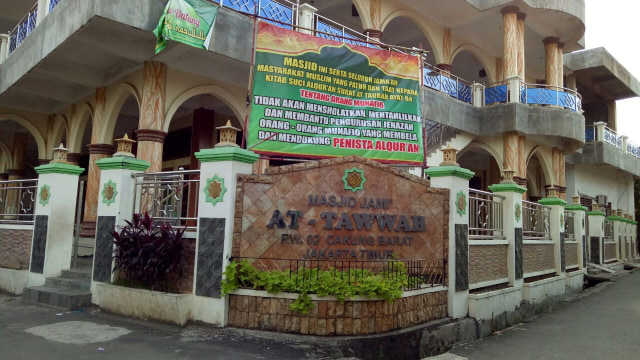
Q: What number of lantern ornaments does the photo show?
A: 12